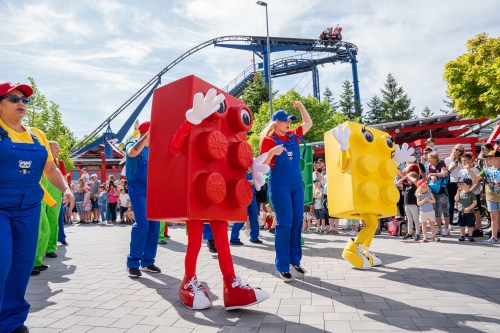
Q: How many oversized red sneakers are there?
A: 2